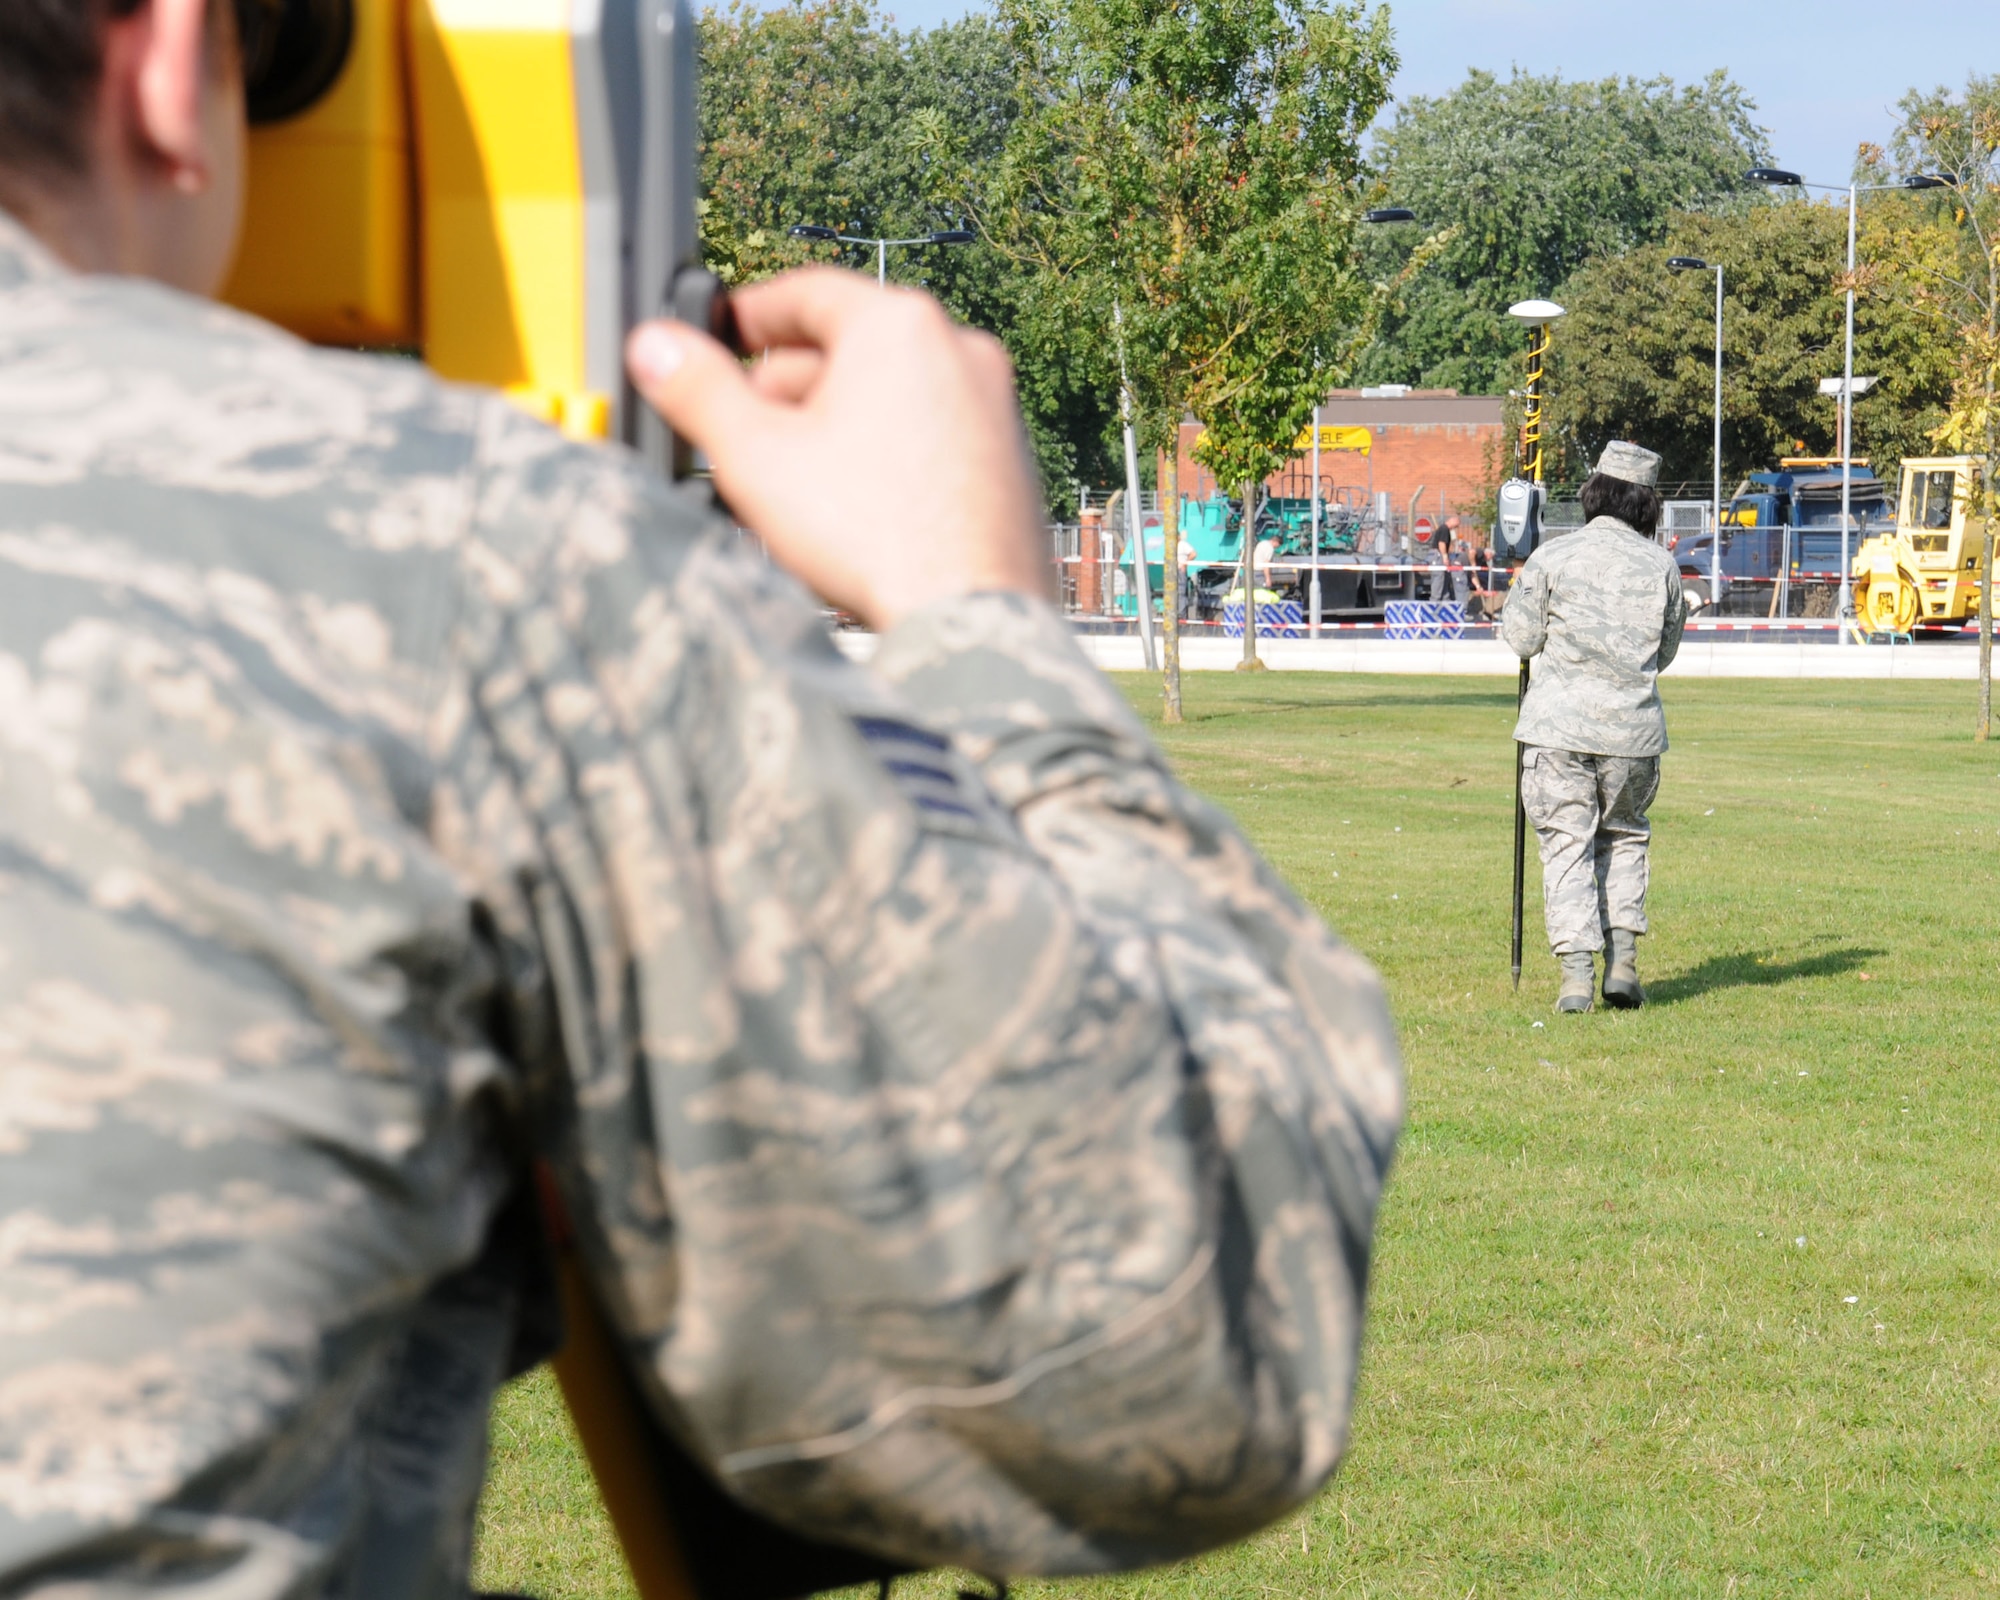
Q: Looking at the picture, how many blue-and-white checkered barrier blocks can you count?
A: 2